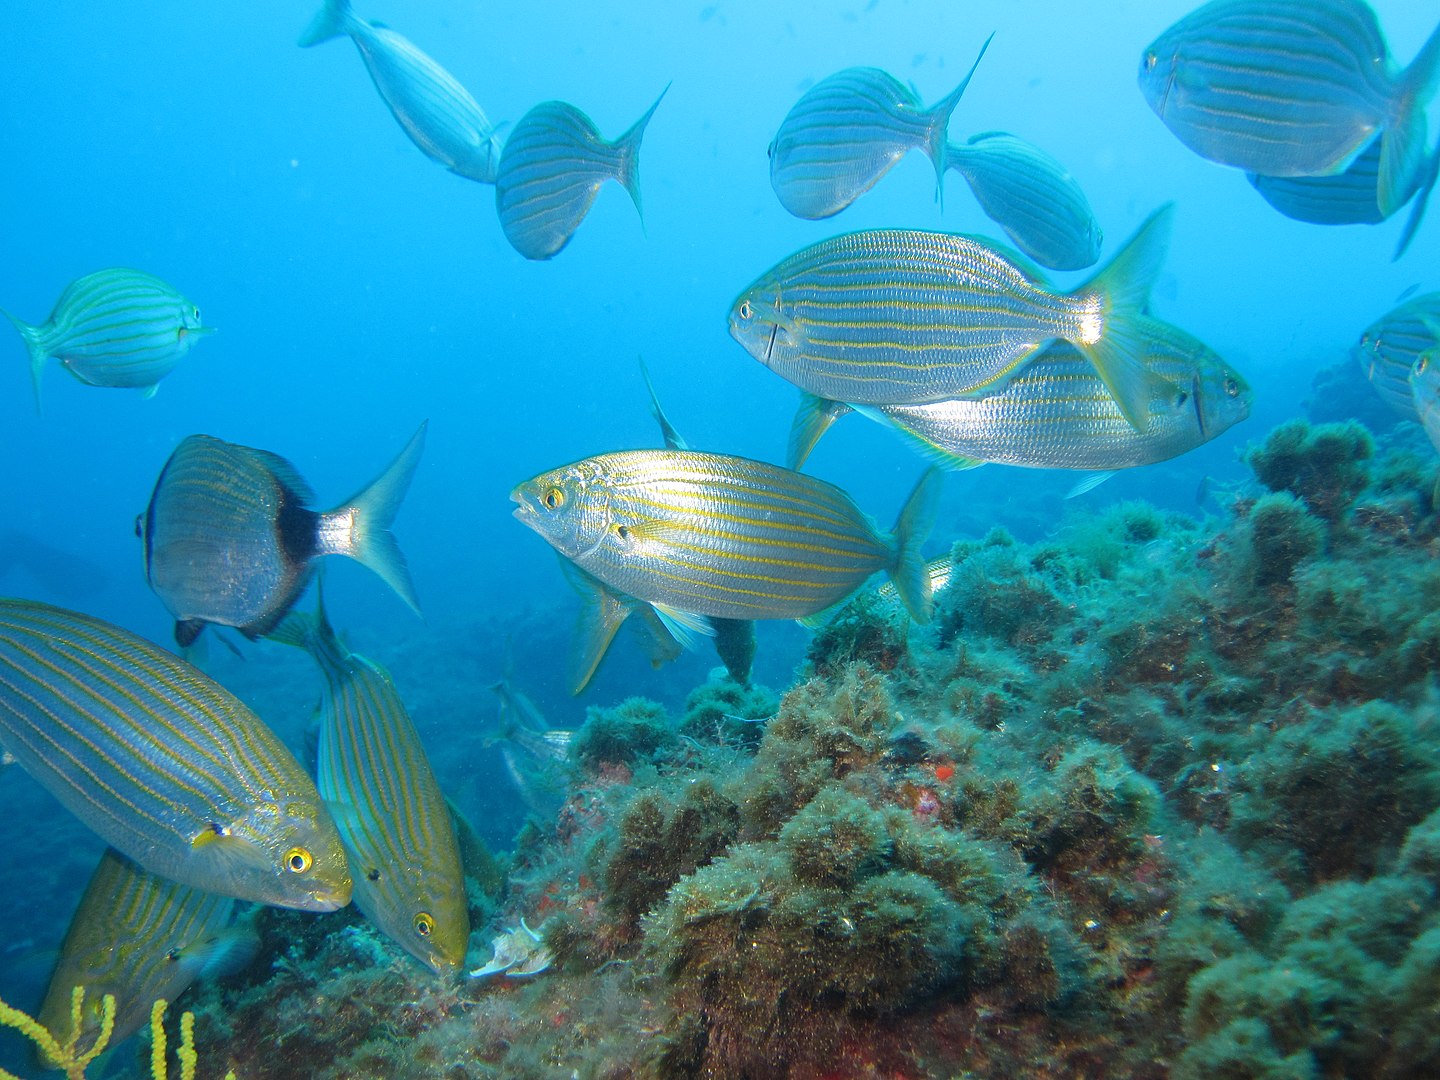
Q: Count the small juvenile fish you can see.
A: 0